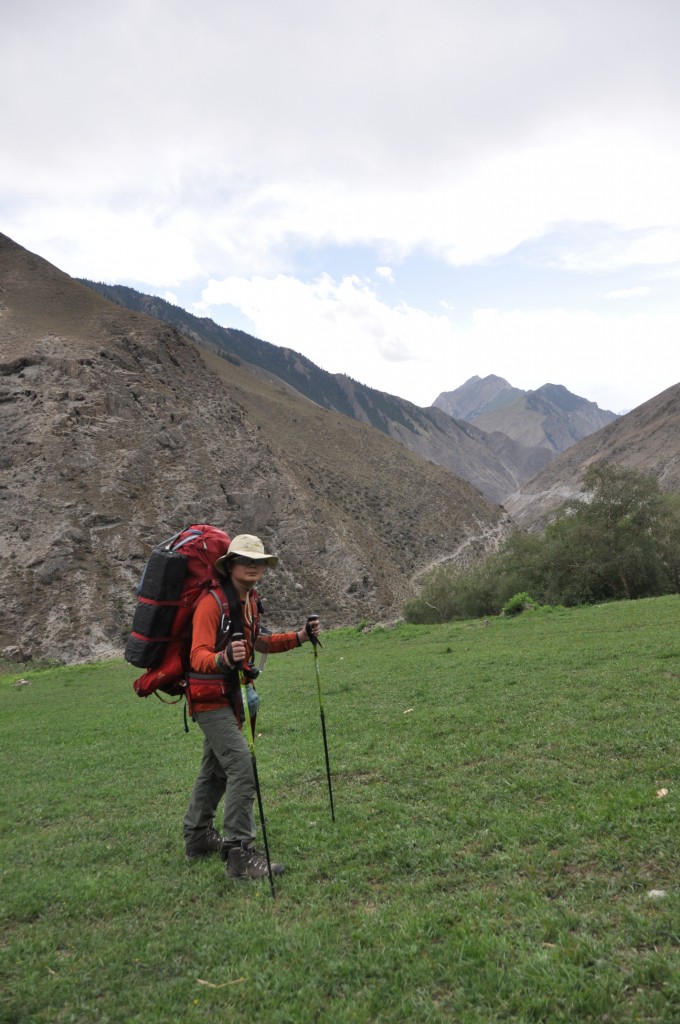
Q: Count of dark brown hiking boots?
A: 2